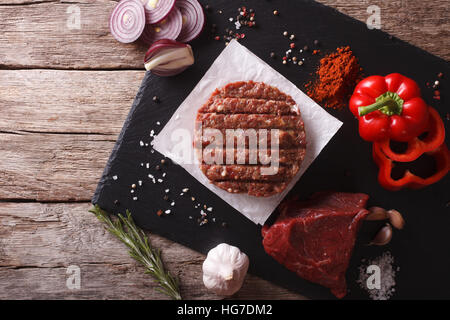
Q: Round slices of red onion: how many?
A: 4